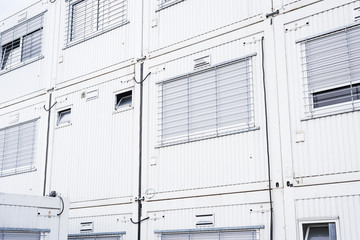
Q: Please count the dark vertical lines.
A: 3